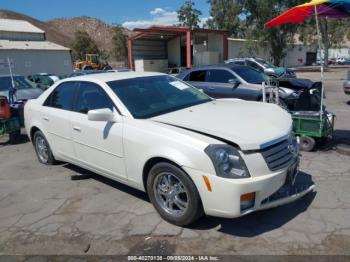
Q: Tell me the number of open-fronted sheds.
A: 1